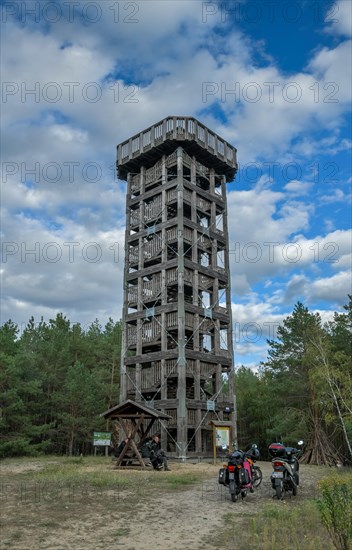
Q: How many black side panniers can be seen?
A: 2